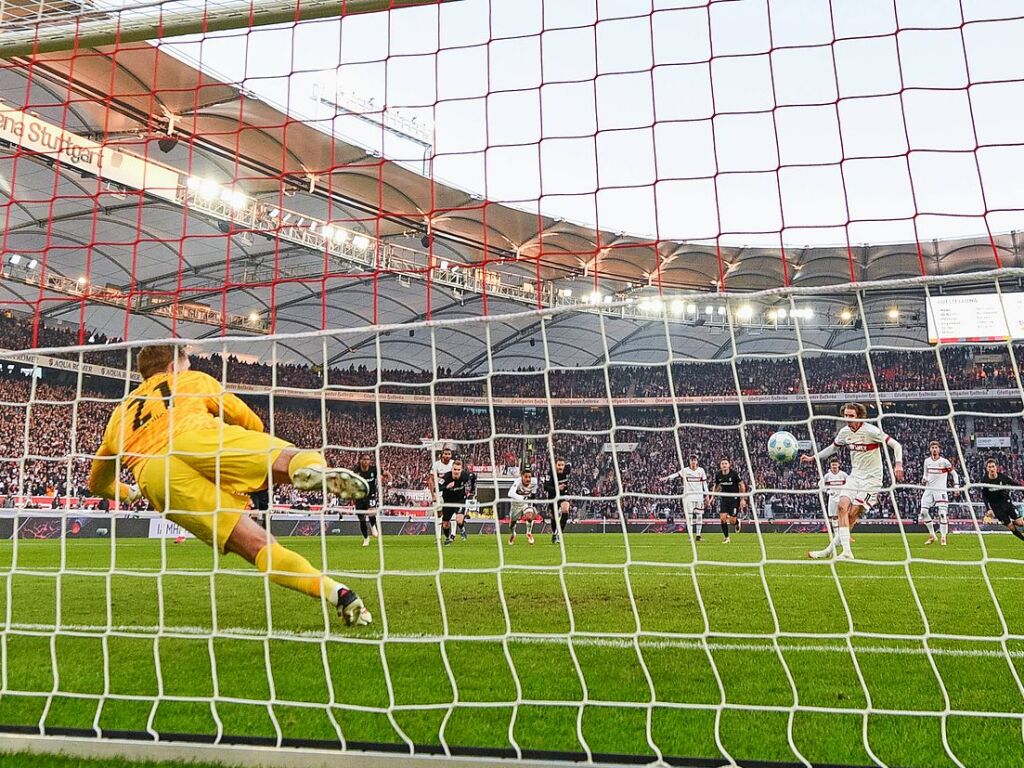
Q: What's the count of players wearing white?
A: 6